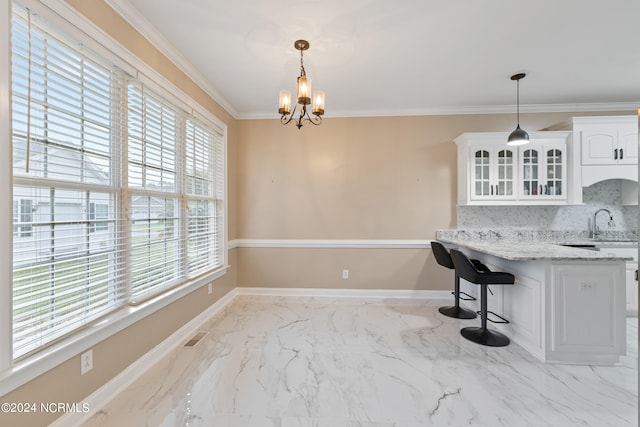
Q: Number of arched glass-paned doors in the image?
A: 4